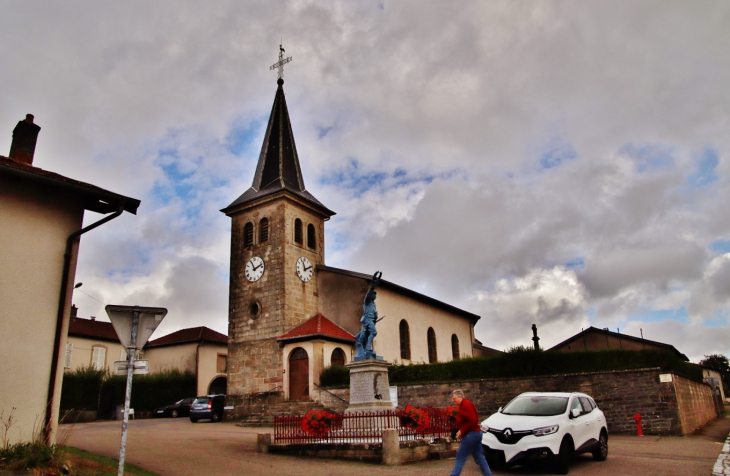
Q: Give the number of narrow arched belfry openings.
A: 4